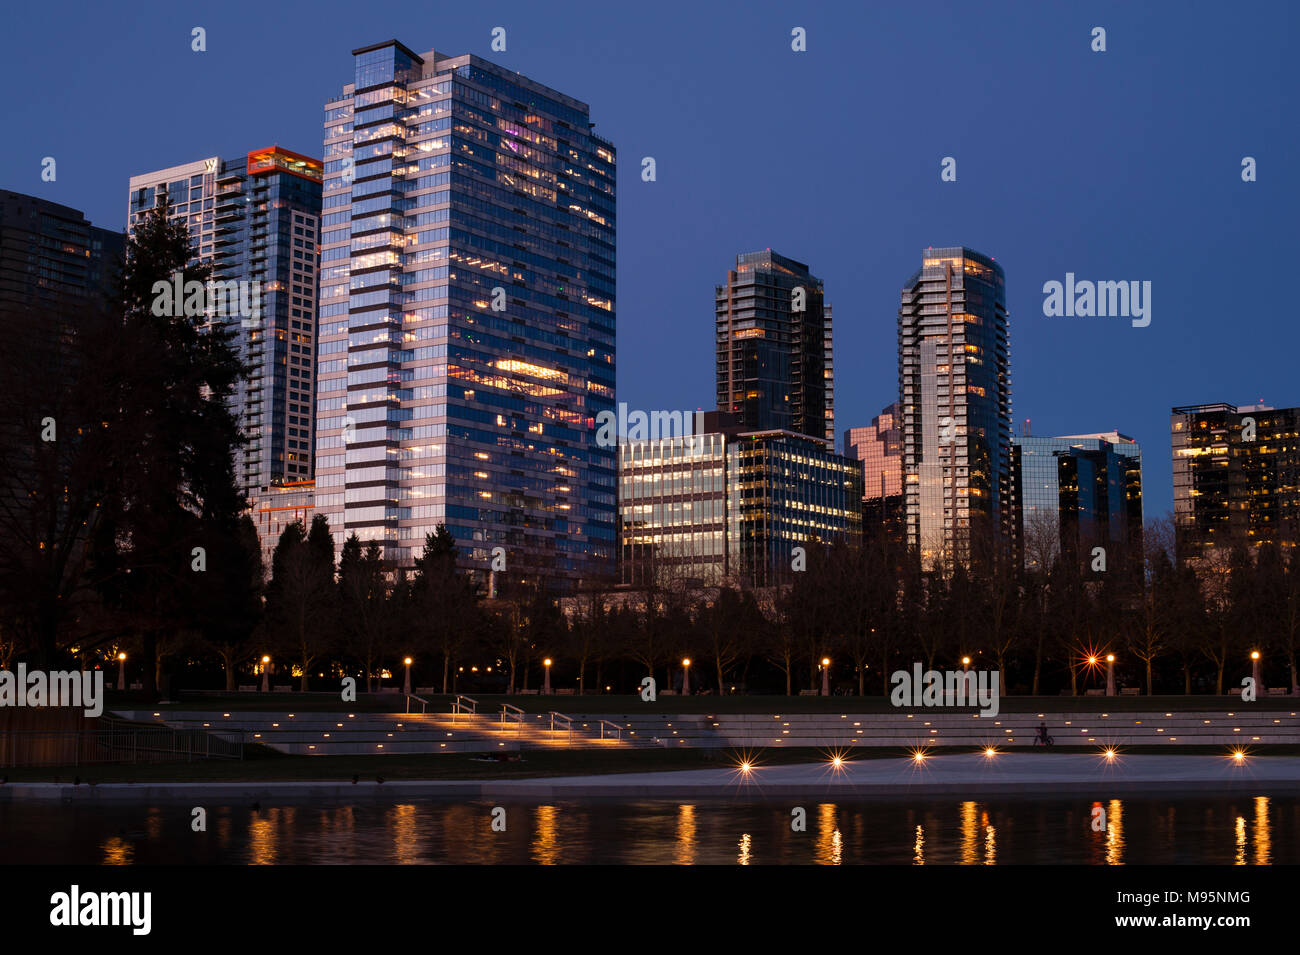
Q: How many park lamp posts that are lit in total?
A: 9